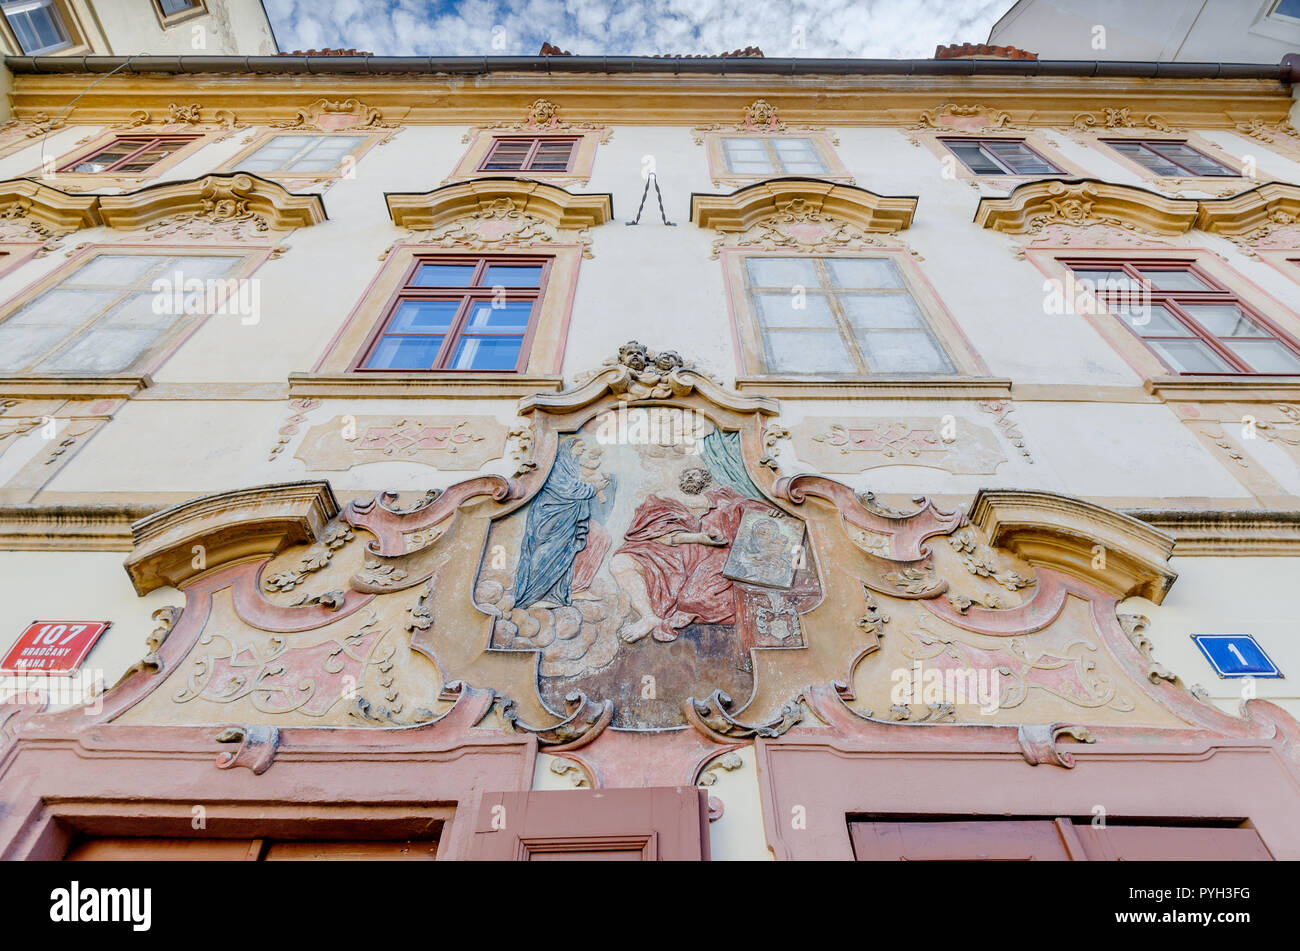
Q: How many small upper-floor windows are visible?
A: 6